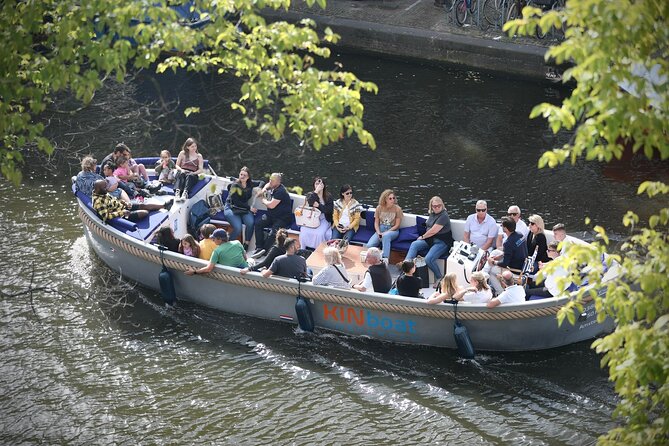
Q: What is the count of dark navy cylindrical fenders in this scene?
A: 3